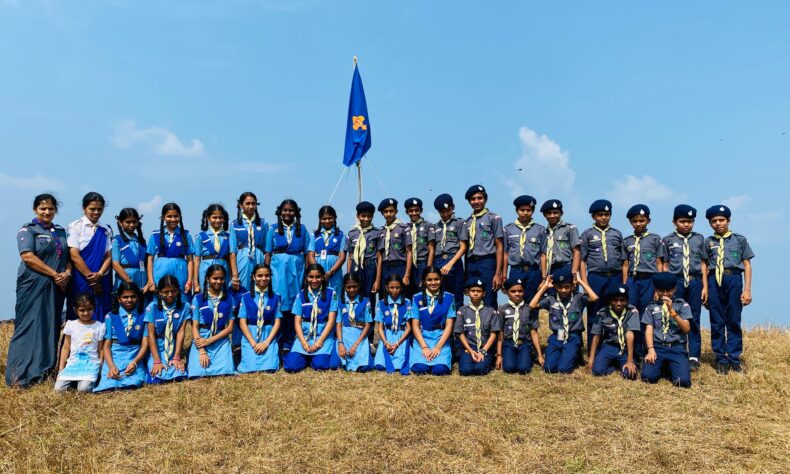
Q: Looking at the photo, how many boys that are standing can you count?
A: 11